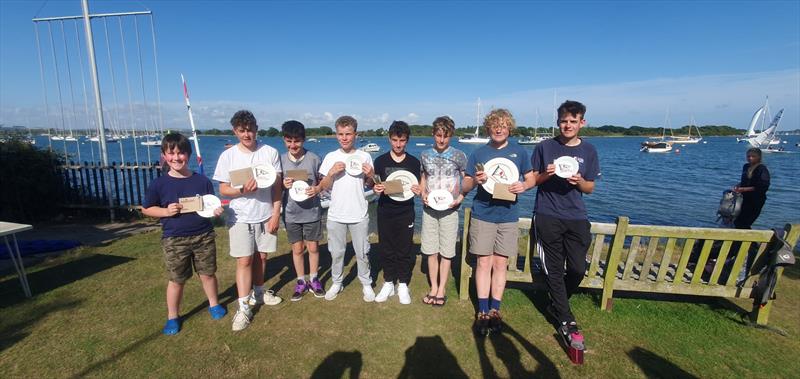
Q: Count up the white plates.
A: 8